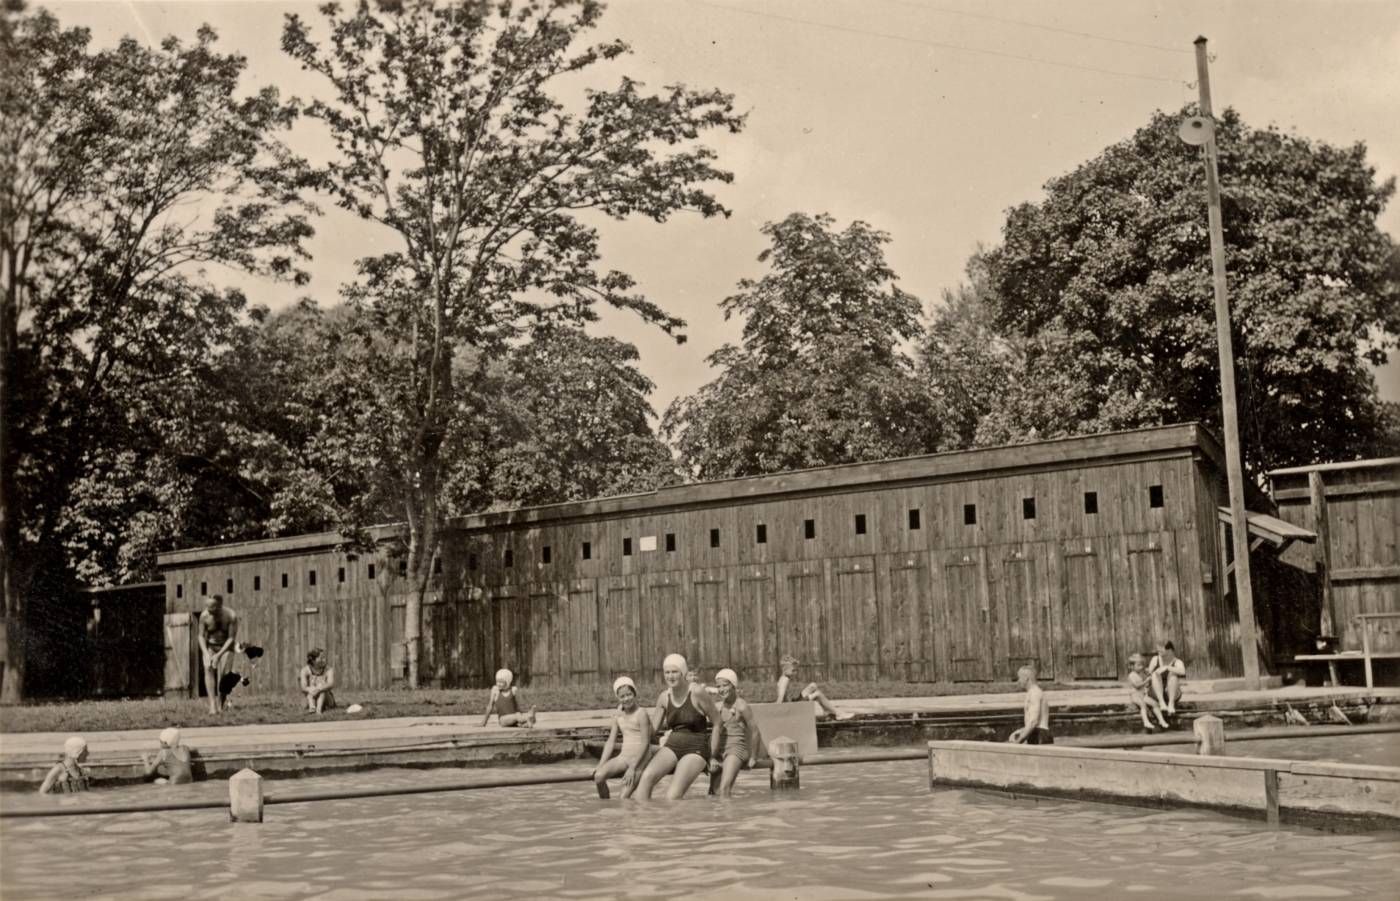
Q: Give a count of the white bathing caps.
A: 6